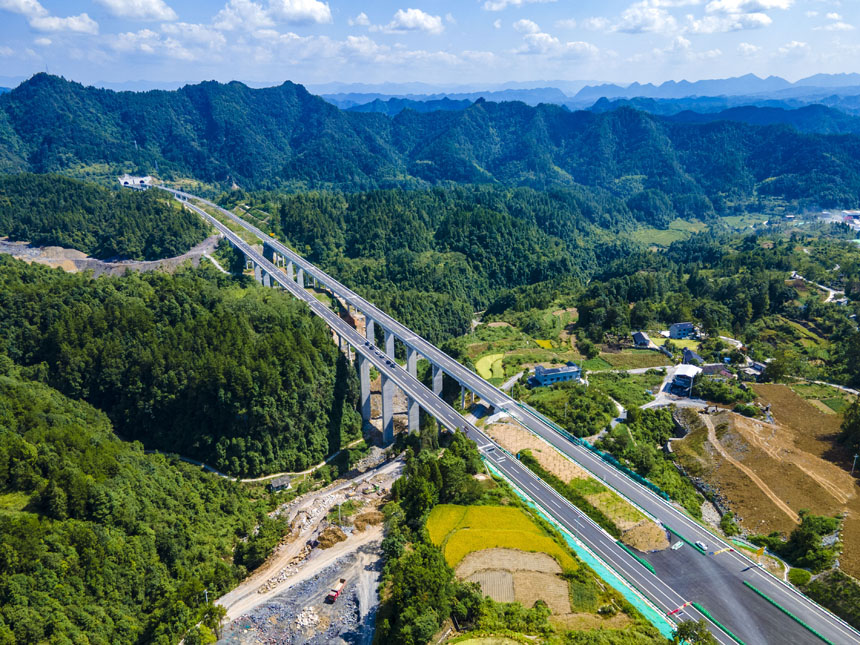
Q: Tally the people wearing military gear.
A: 0